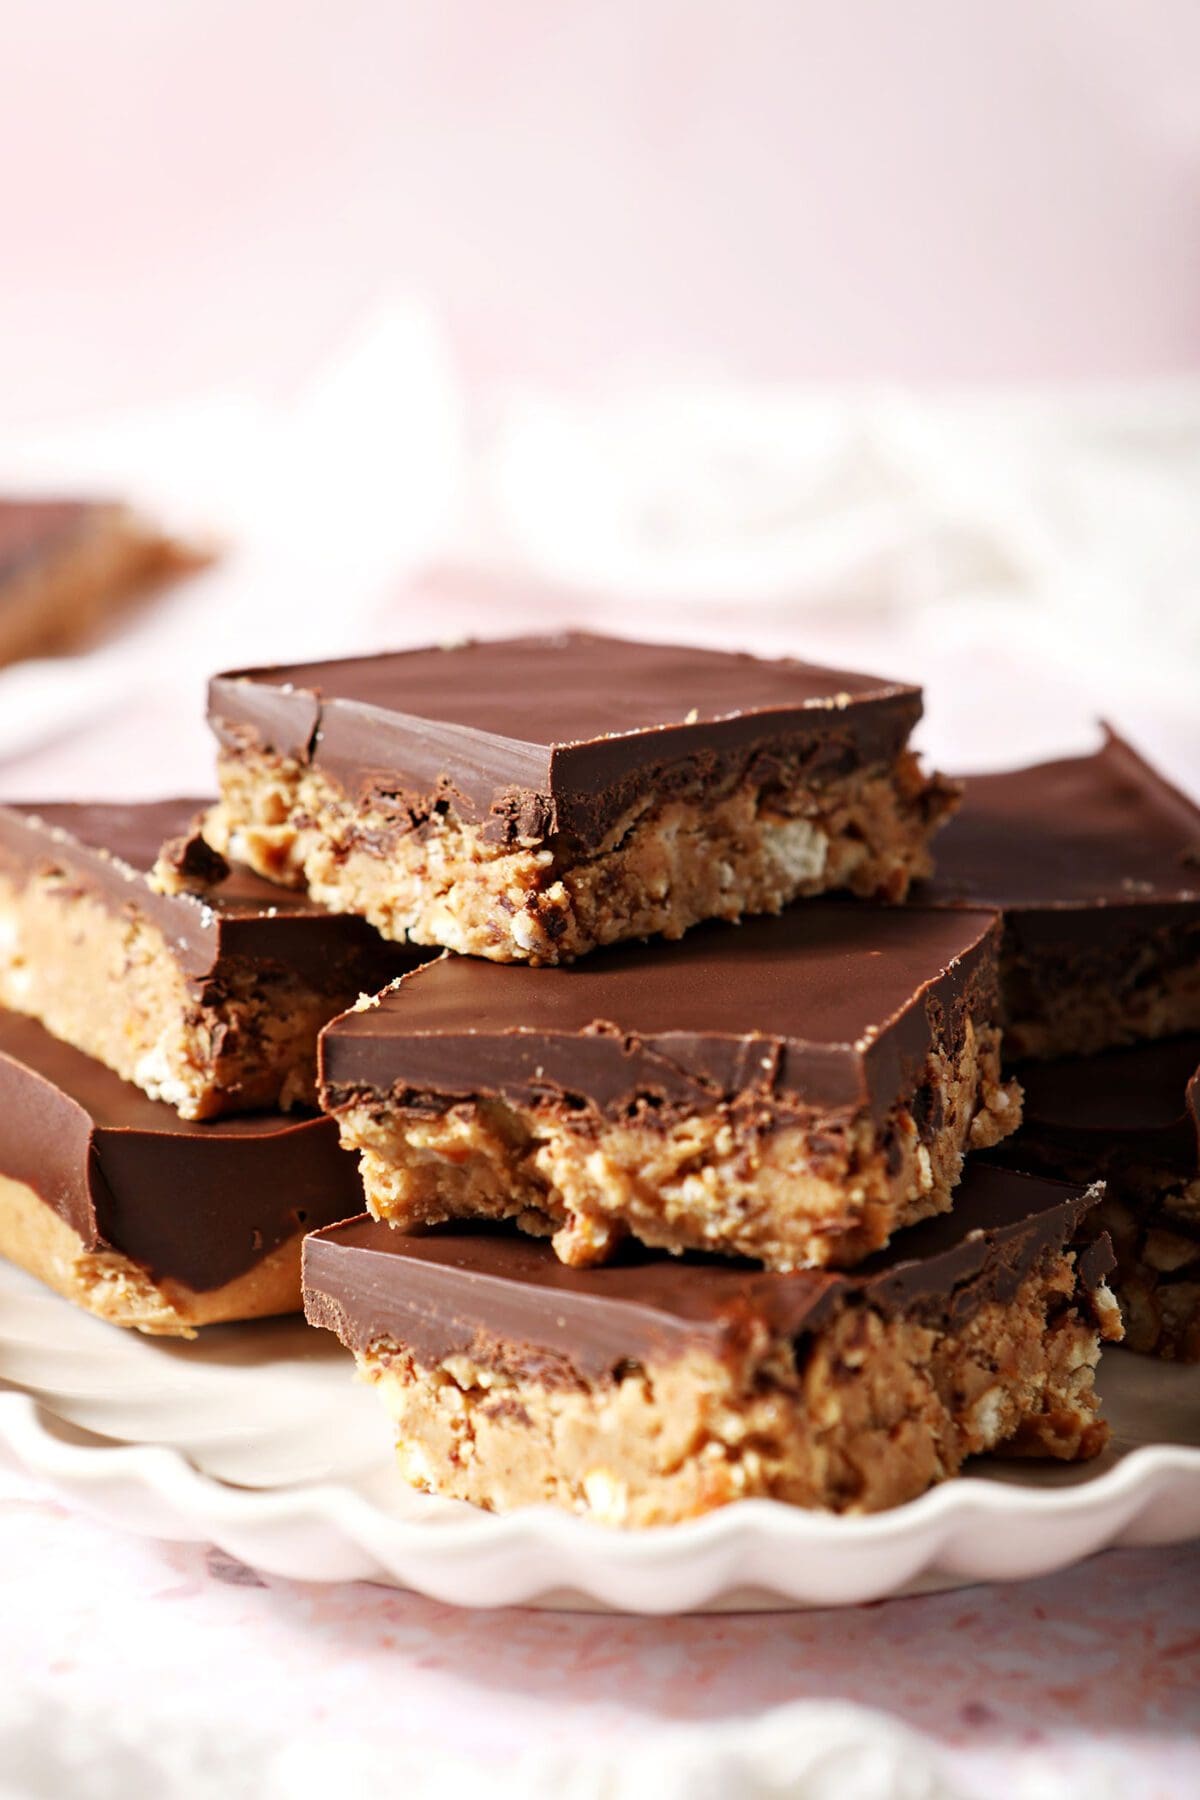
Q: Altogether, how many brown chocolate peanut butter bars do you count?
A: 8